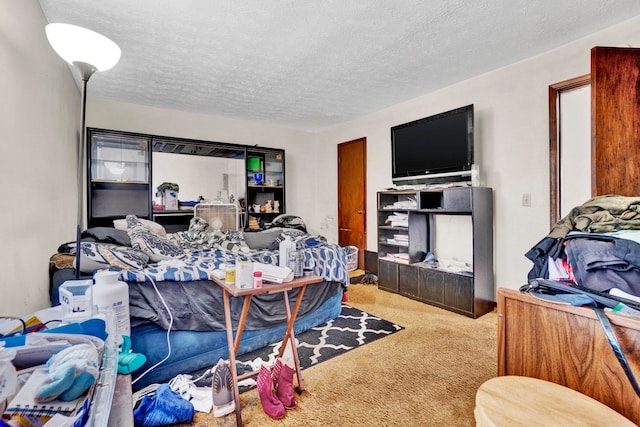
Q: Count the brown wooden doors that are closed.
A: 1